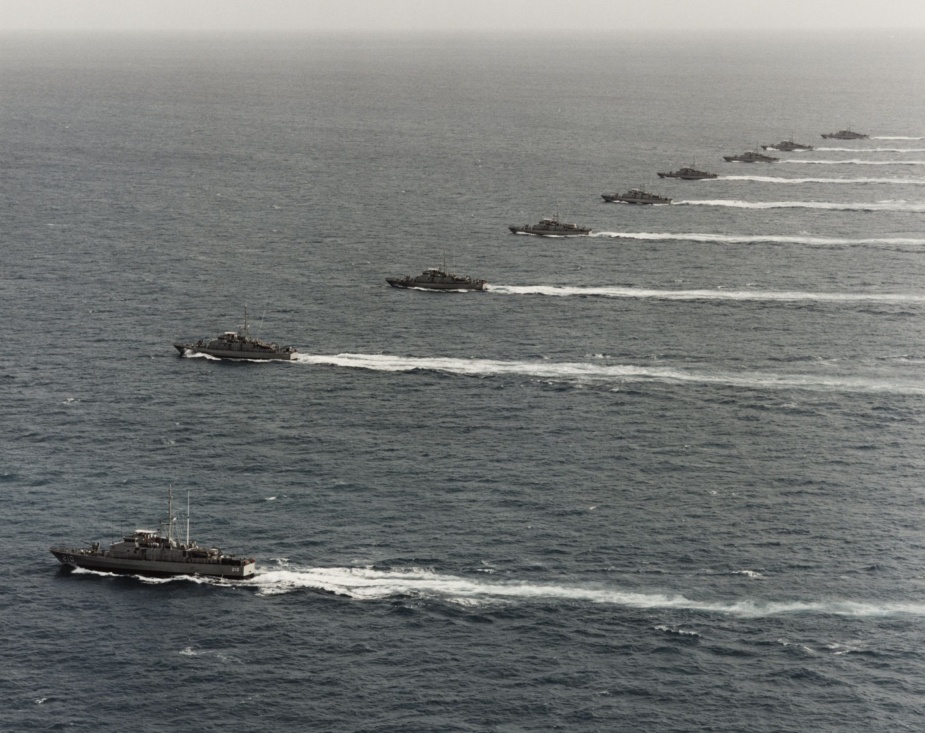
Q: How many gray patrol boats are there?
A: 9